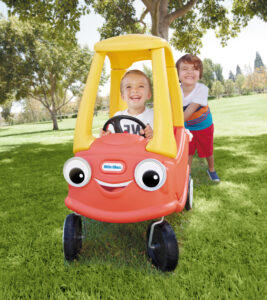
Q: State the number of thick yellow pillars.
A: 4